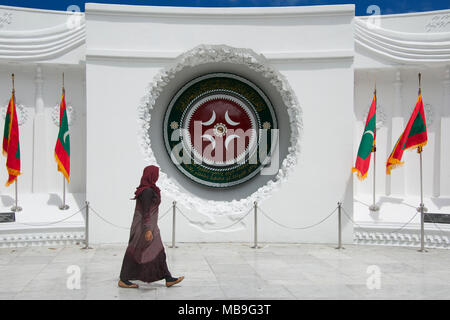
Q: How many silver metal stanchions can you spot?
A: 5